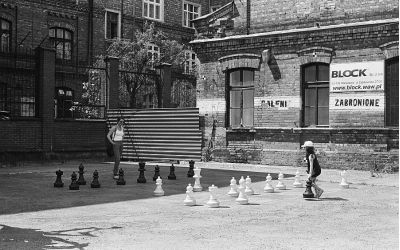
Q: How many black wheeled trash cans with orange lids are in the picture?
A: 0